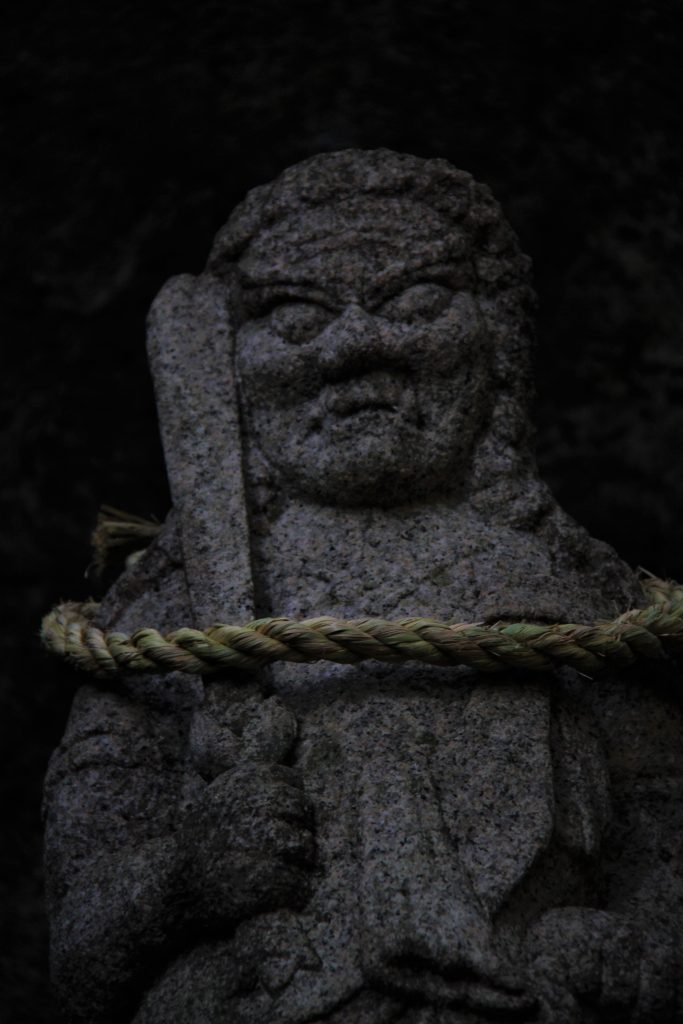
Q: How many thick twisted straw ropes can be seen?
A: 1